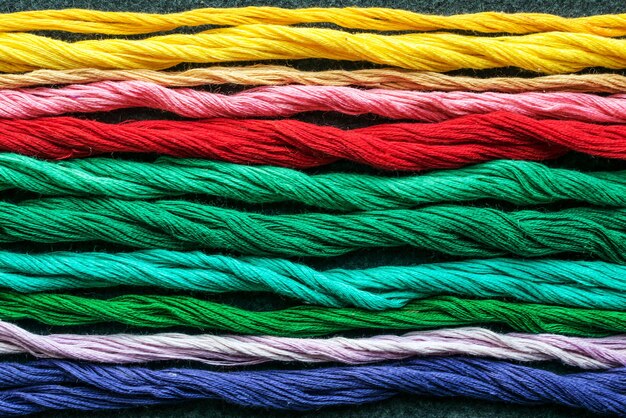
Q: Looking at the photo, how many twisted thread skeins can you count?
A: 11